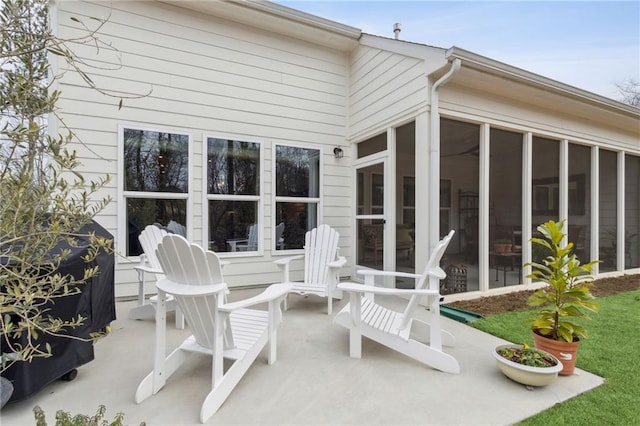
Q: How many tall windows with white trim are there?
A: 3